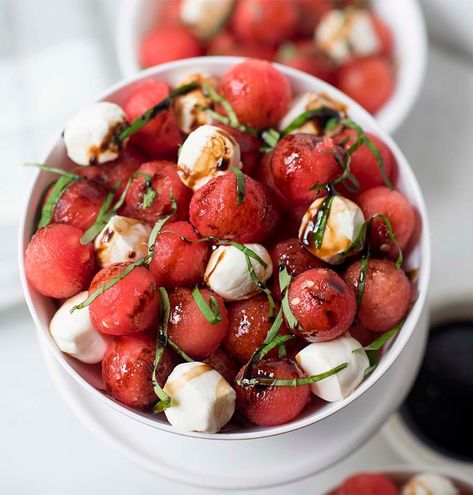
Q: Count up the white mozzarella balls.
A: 13